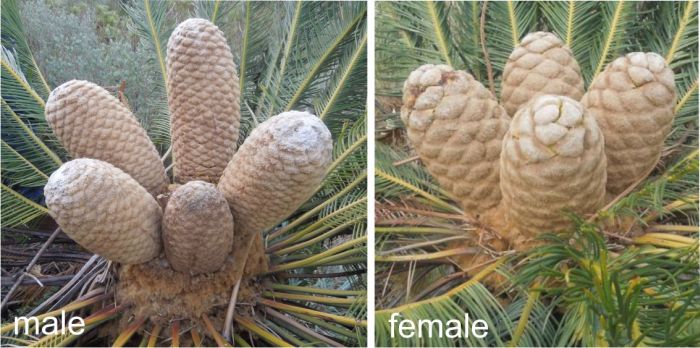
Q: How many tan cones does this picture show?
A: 9